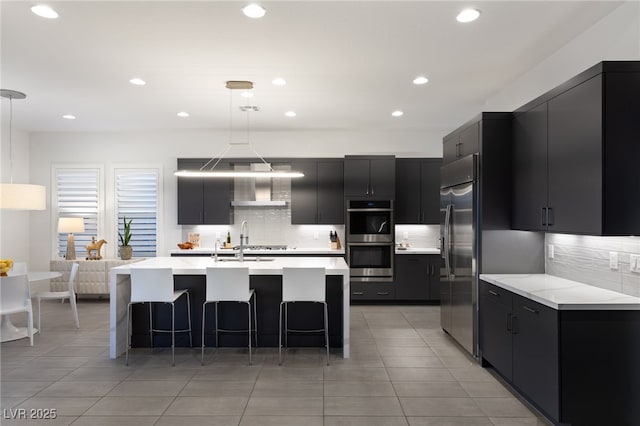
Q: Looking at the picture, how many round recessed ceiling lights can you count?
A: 11